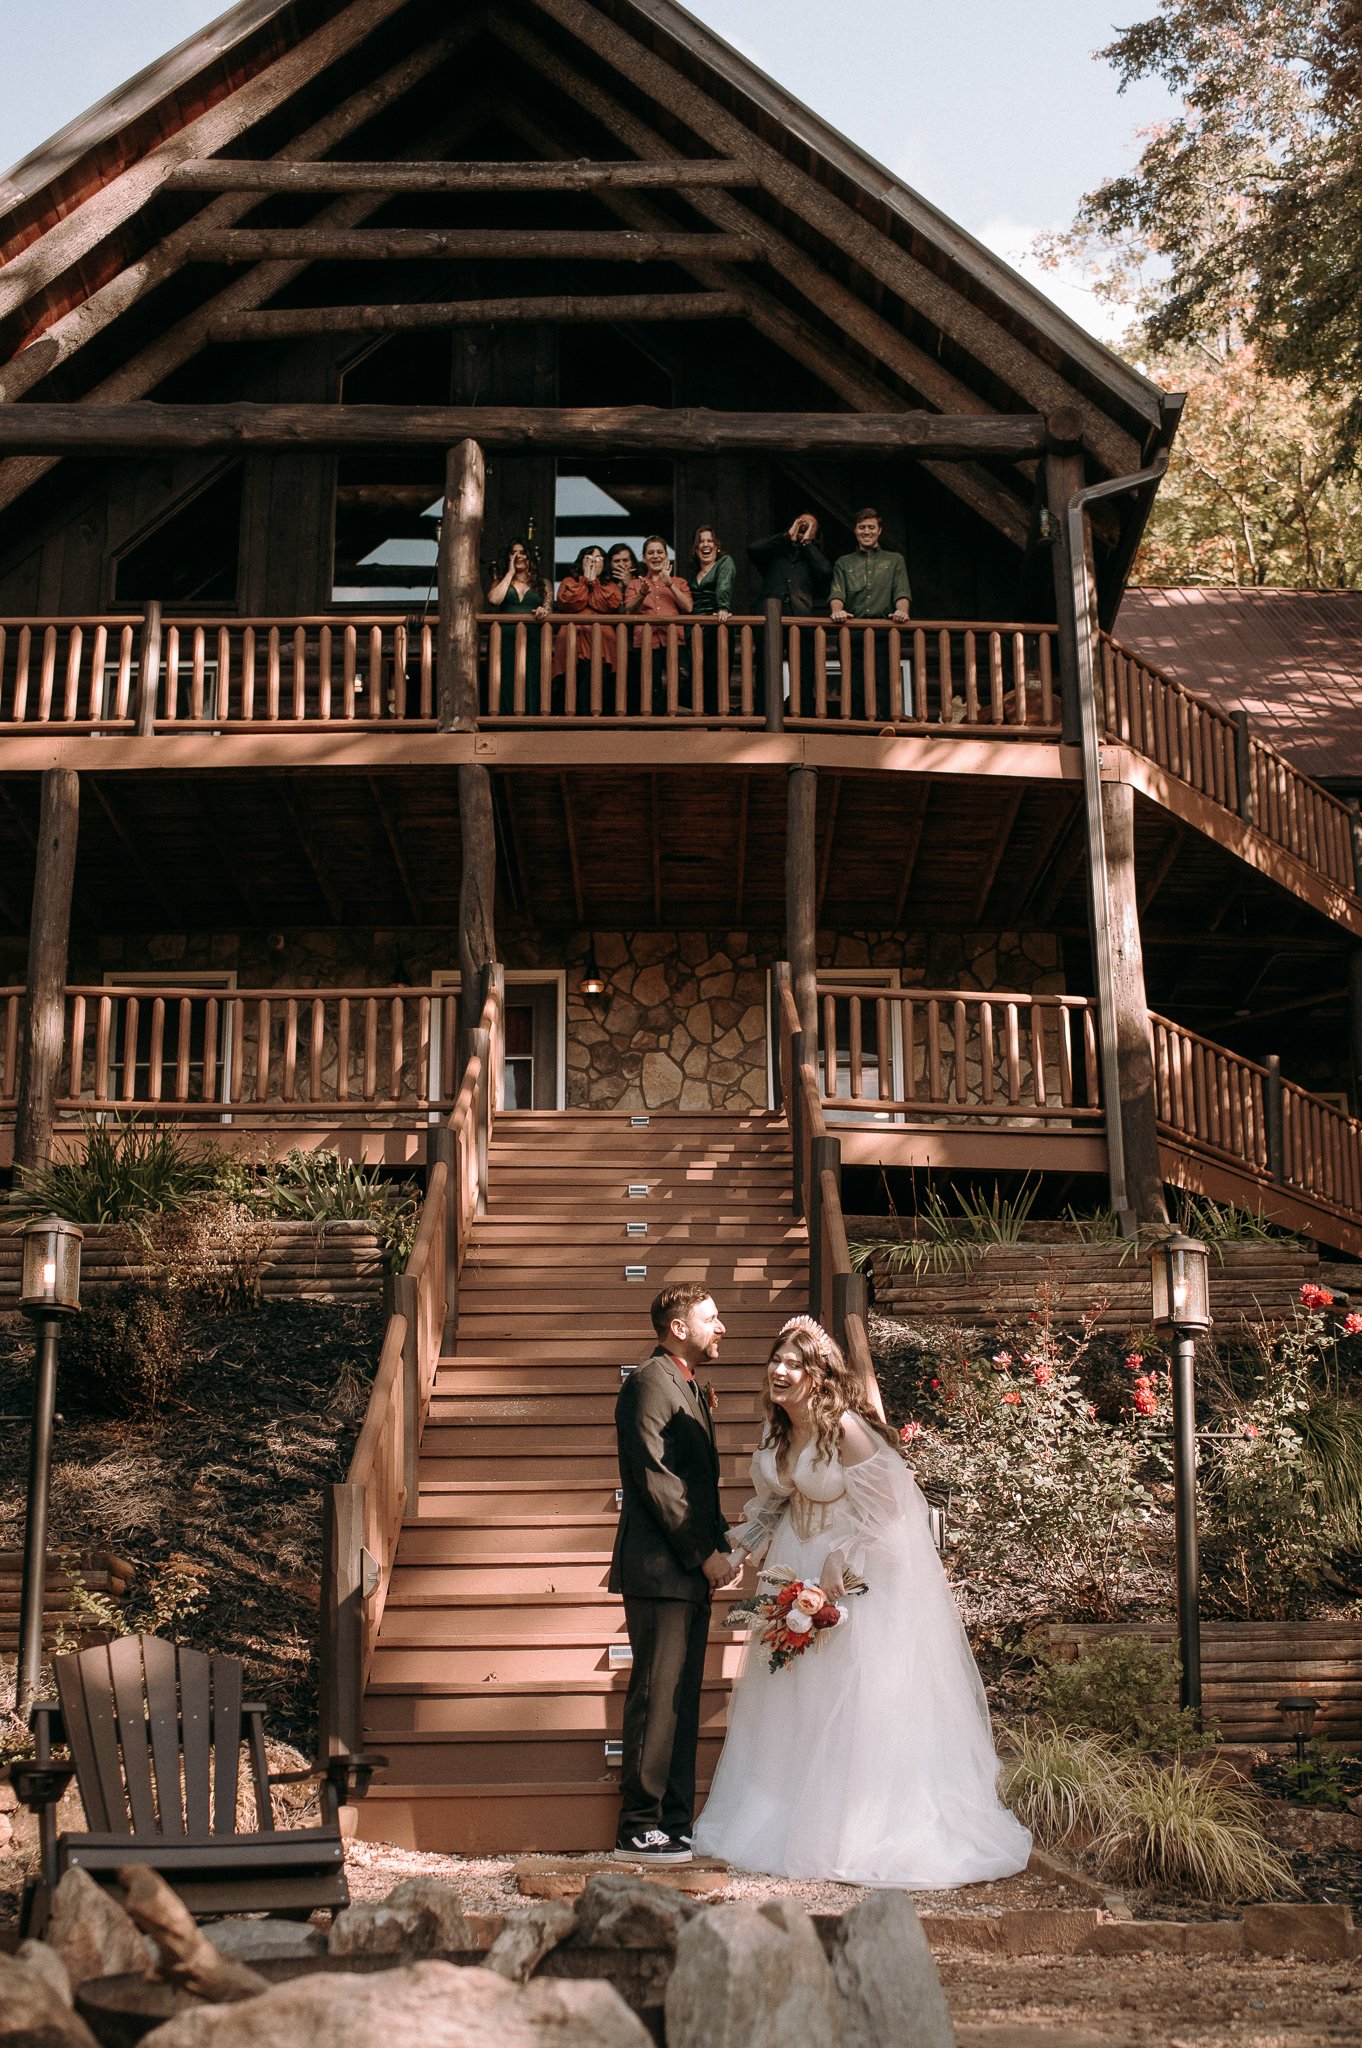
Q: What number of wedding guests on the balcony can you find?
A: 7